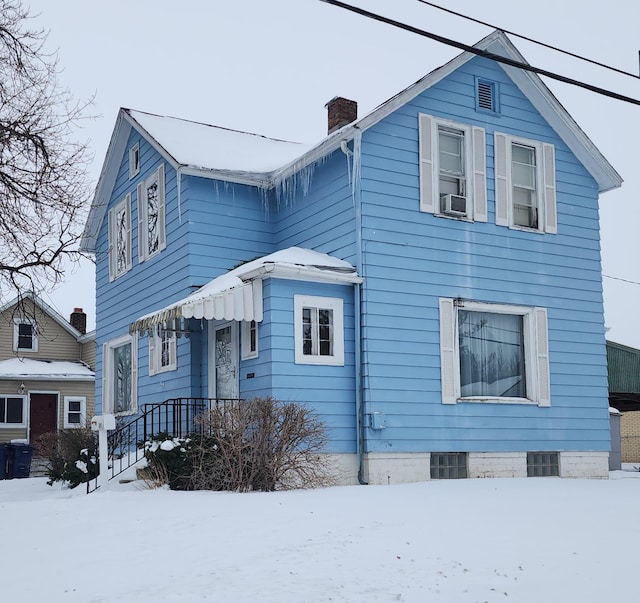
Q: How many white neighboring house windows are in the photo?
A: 3